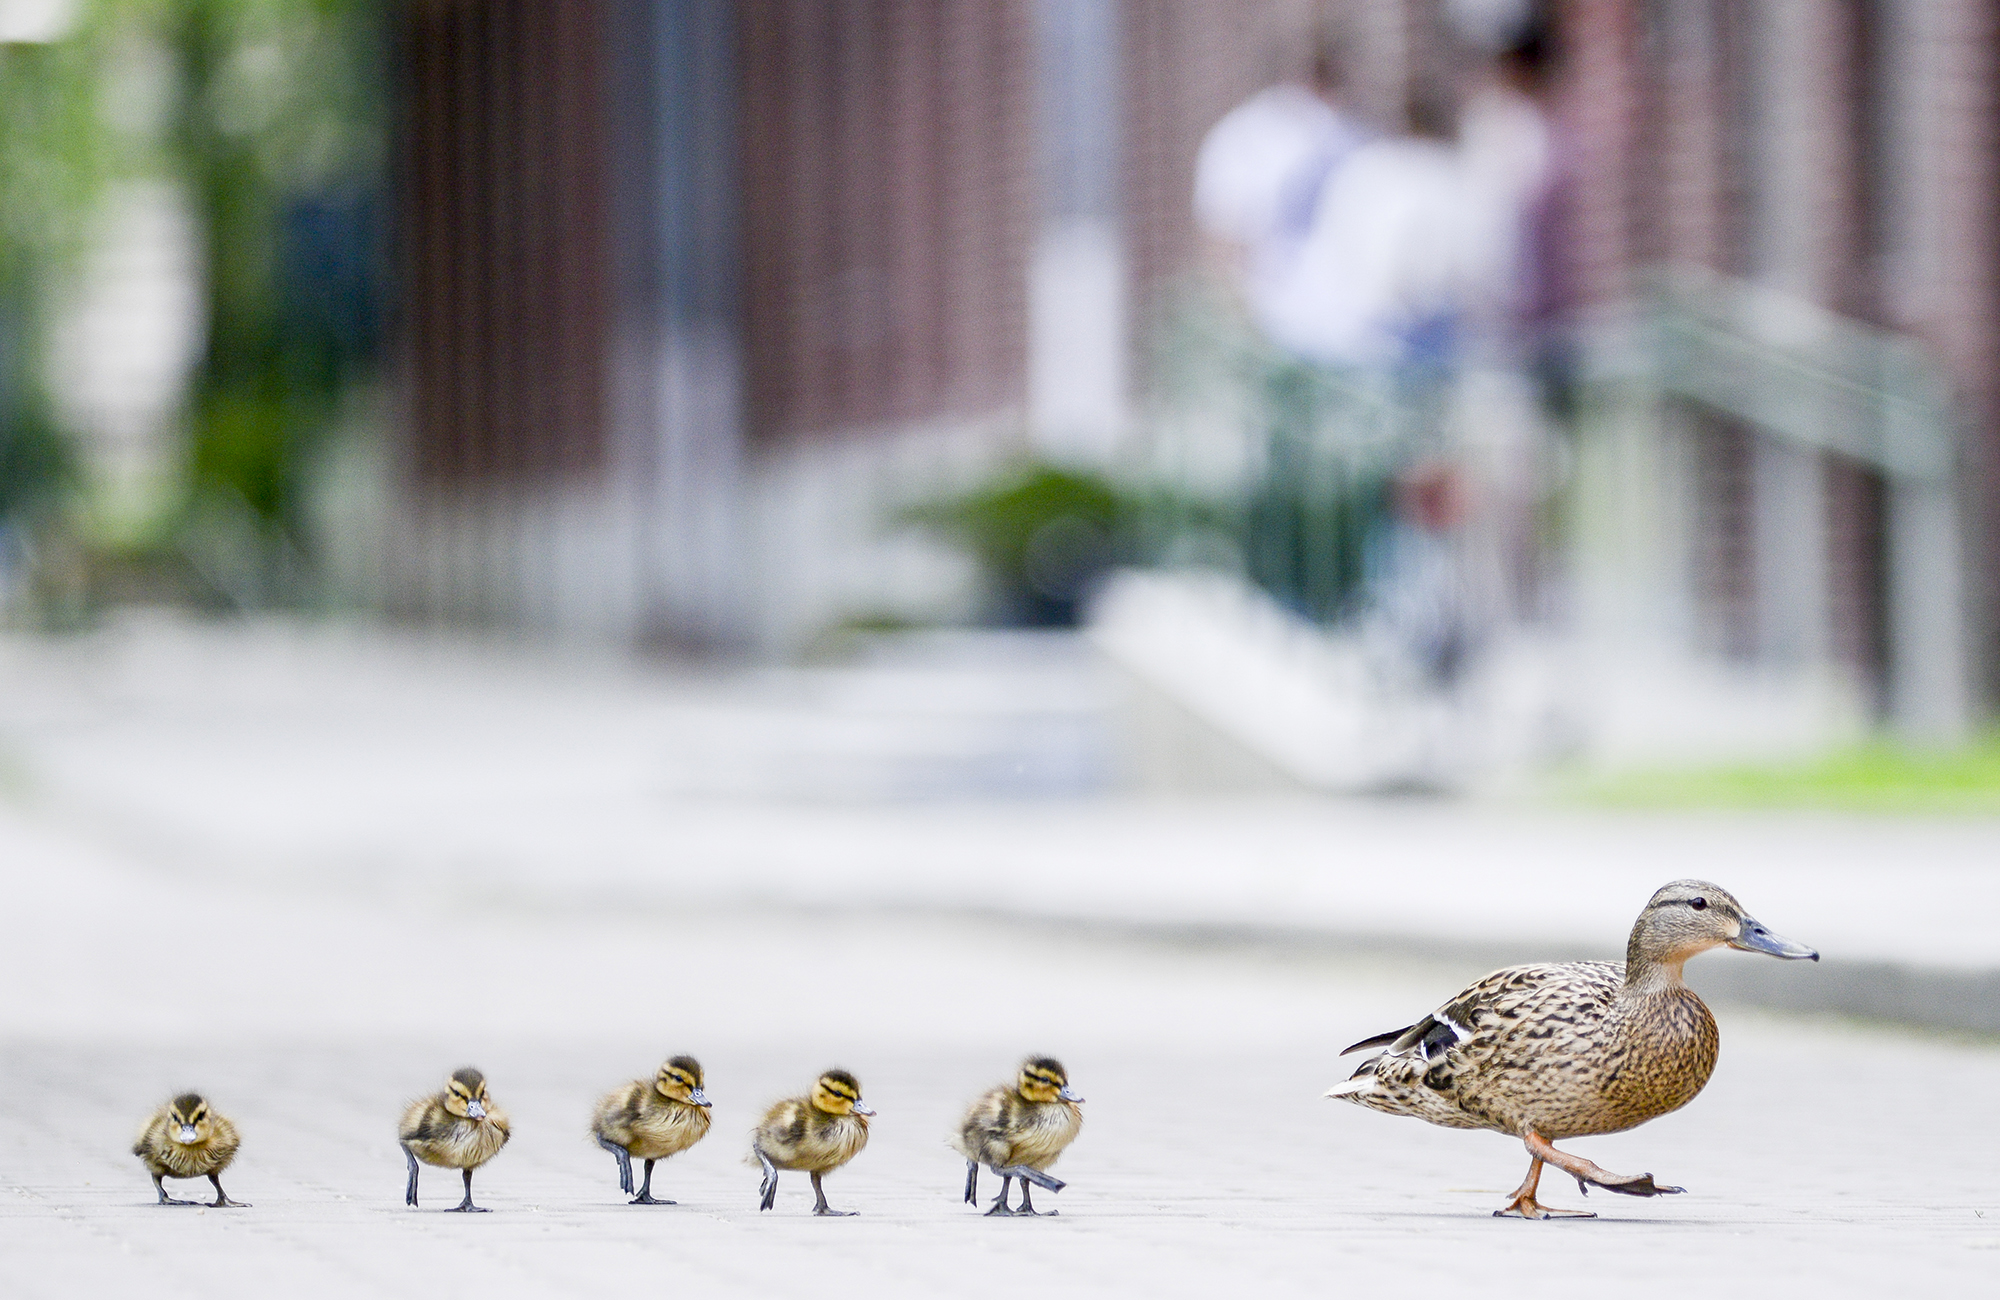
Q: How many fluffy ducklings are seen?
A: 5